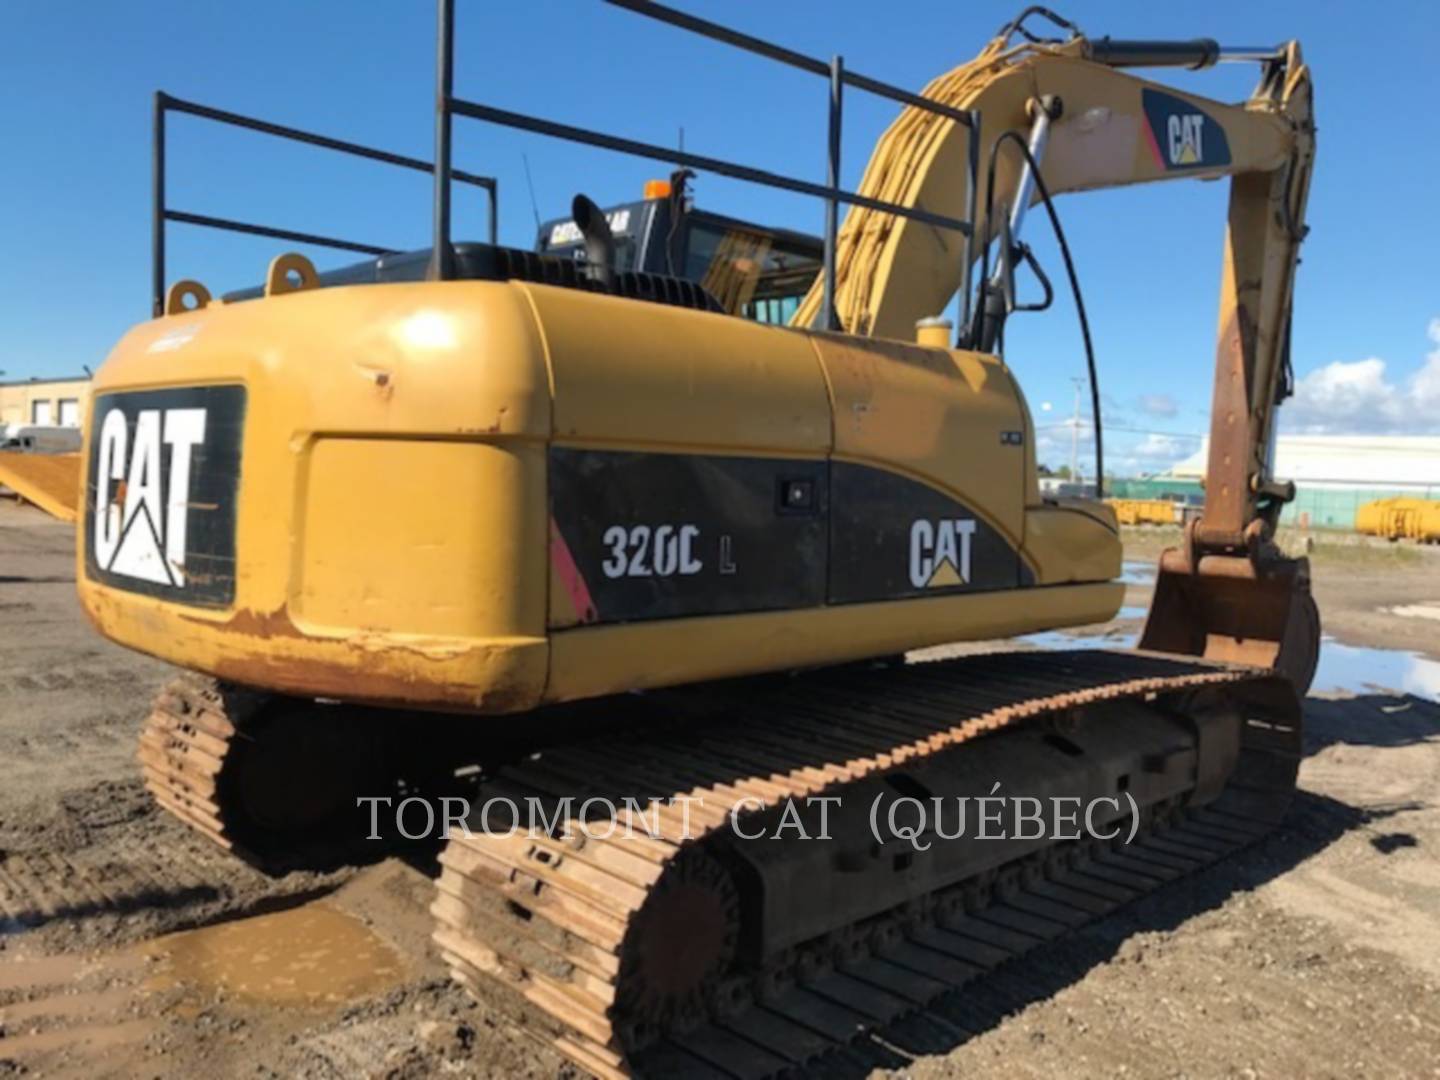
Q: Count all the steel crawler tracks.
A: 2